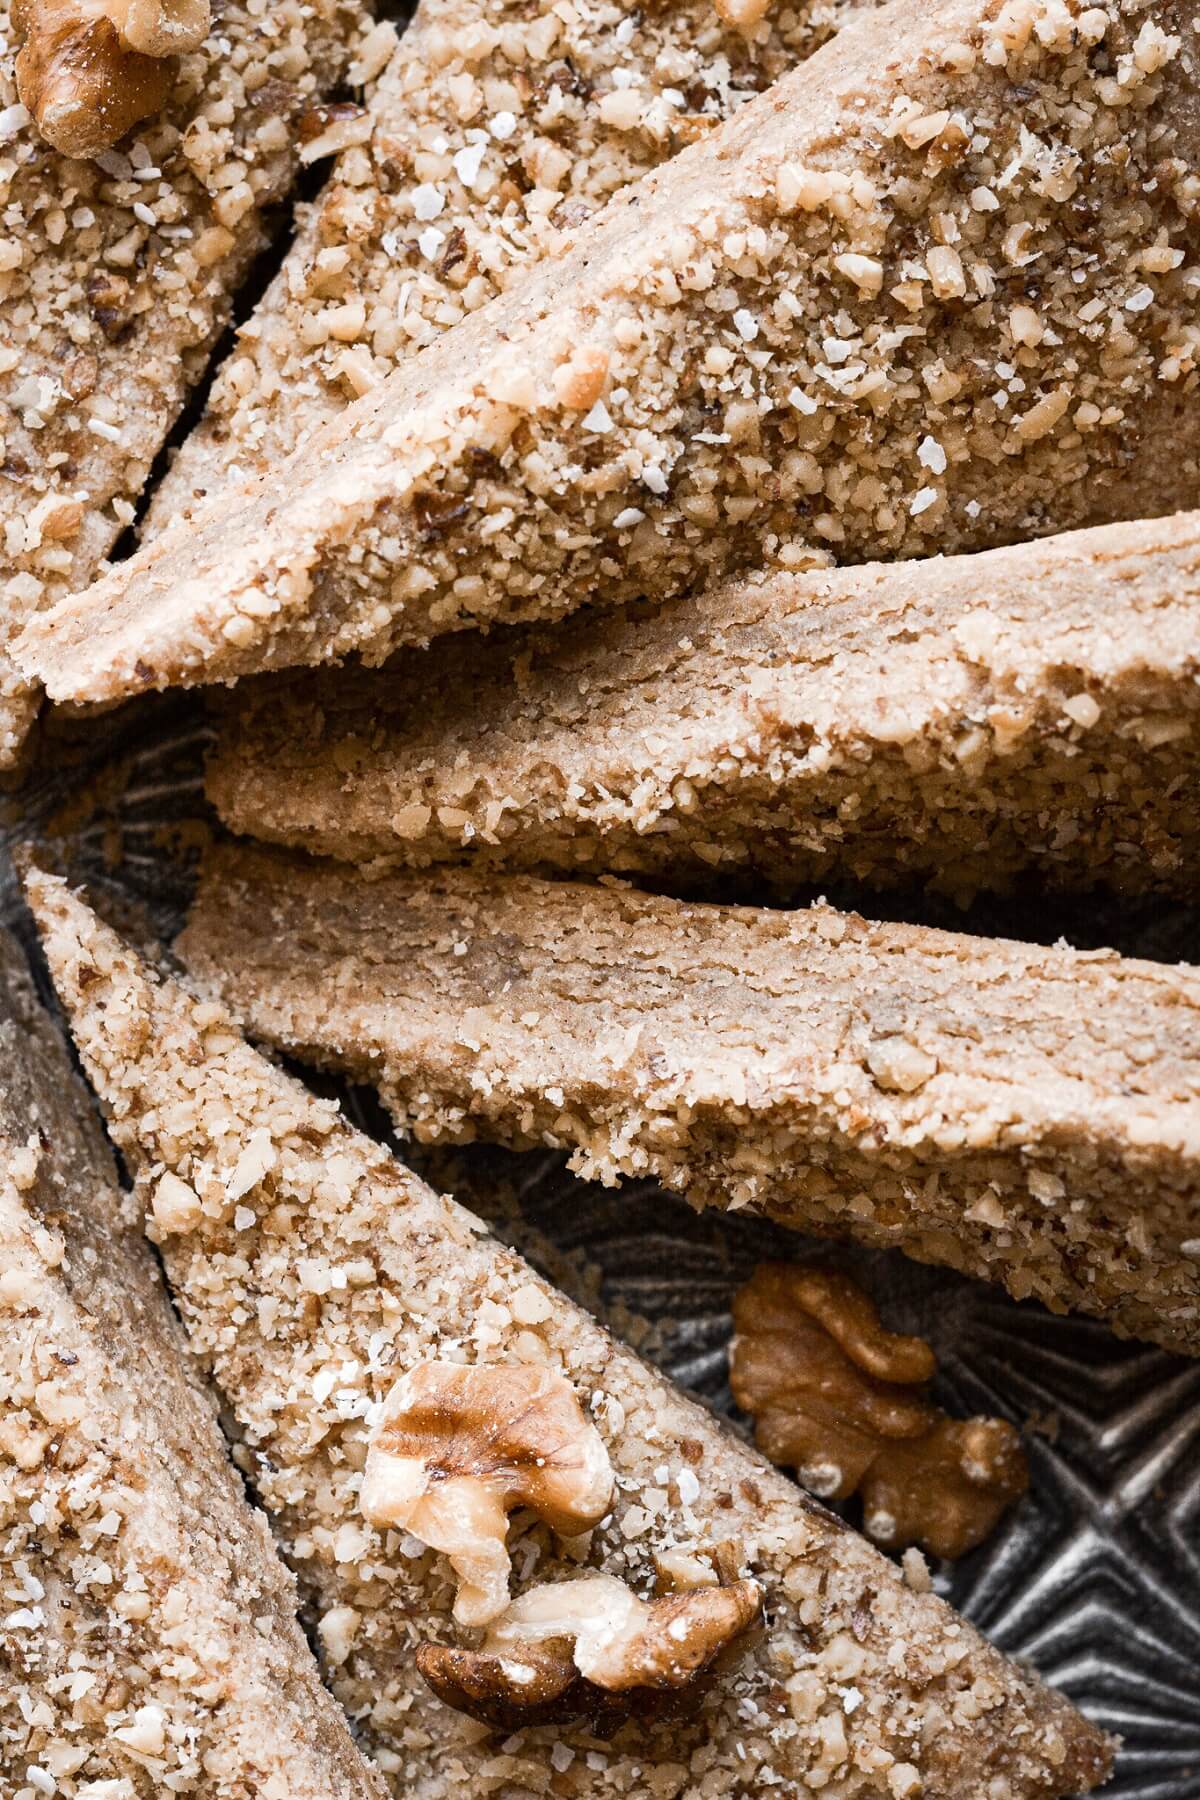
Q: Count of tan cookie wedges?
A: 7